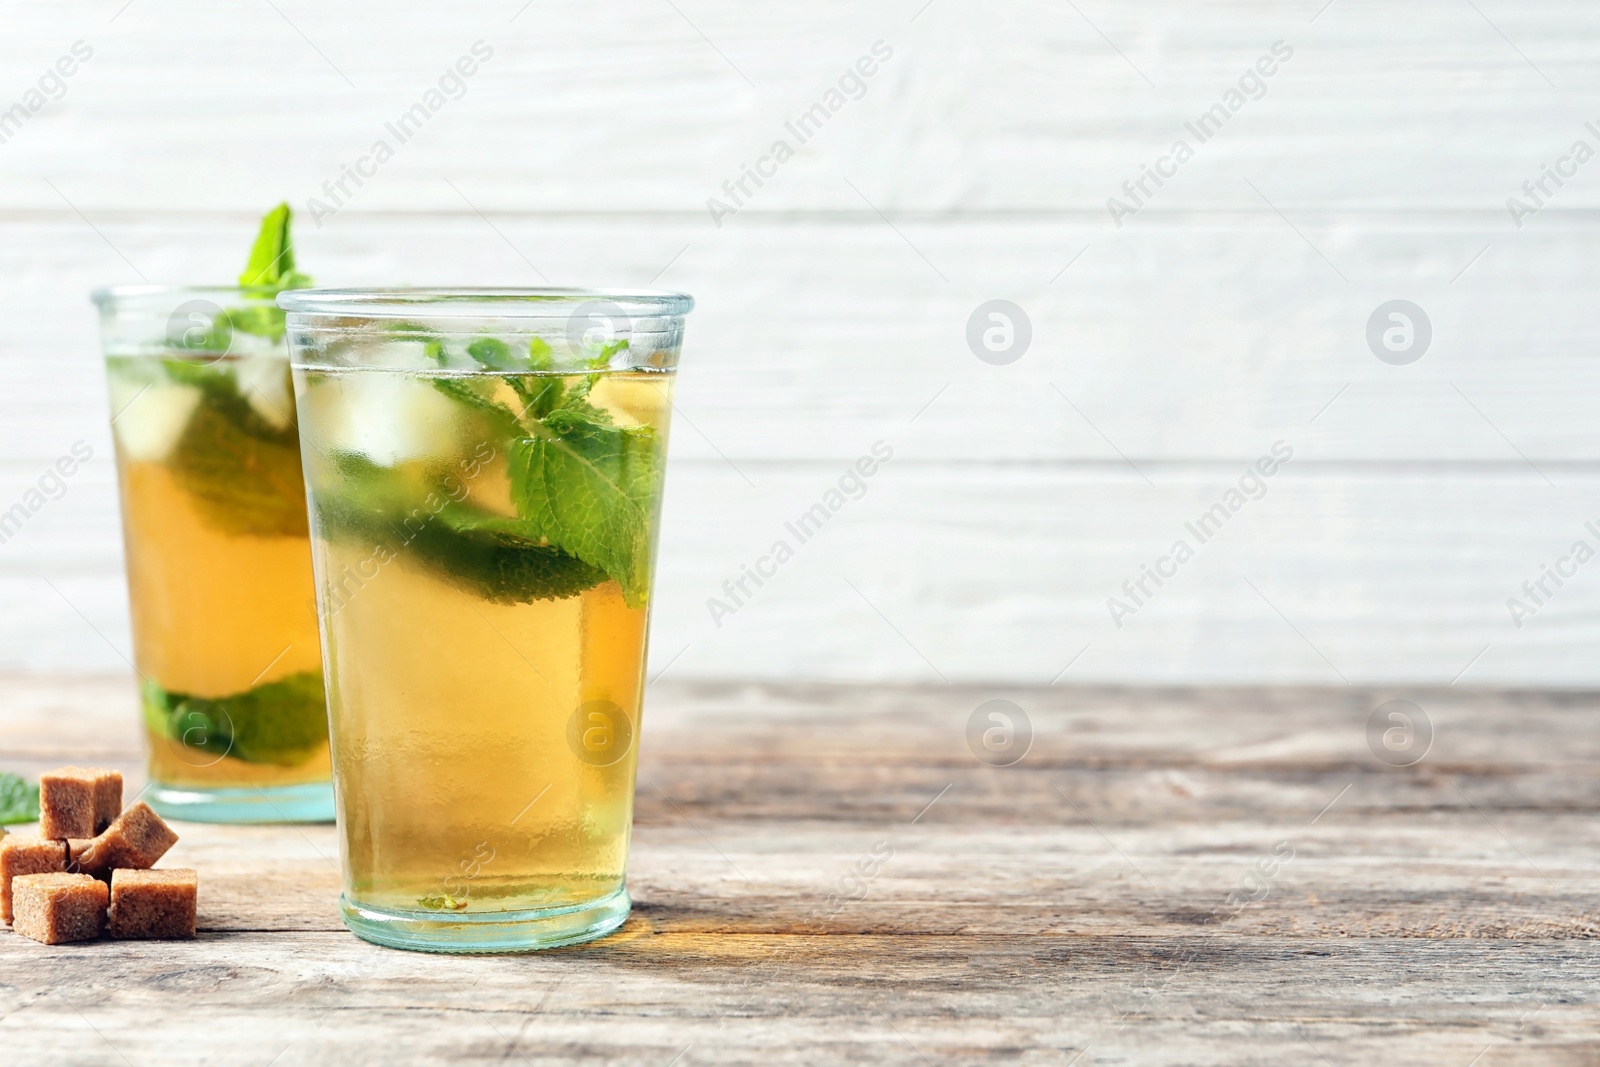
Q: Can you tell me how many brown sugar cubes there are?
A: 6